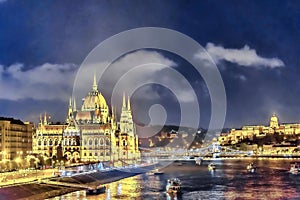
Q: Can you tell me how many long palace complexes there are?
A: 1